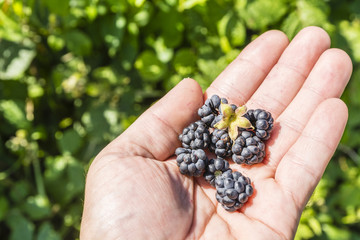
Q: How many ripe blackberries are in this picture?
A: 8